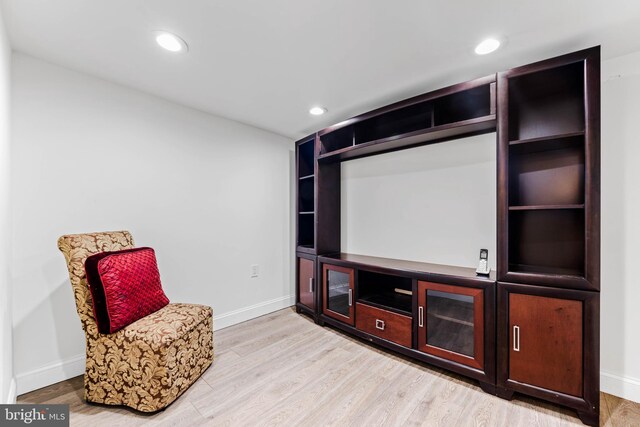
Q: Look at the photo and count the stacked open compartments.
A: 6